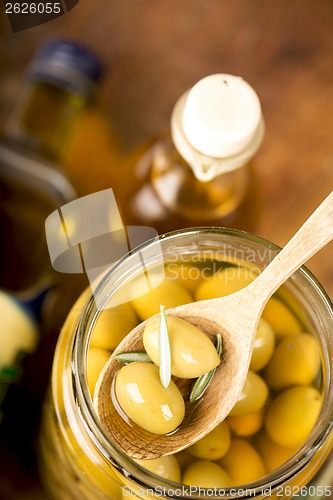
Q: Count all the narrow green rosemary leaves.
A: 3